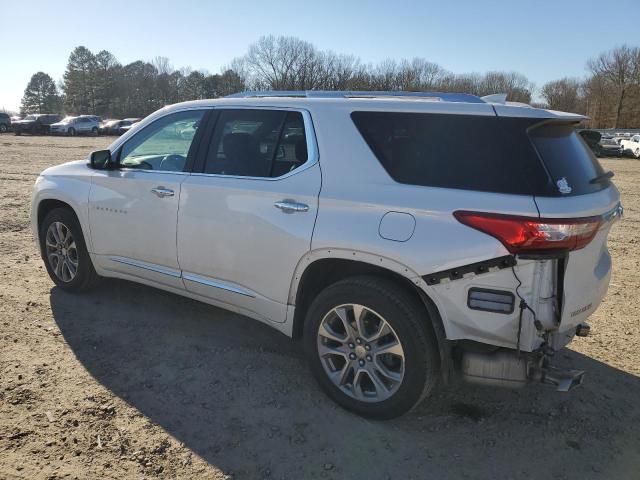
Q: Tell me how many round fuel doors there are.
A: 1